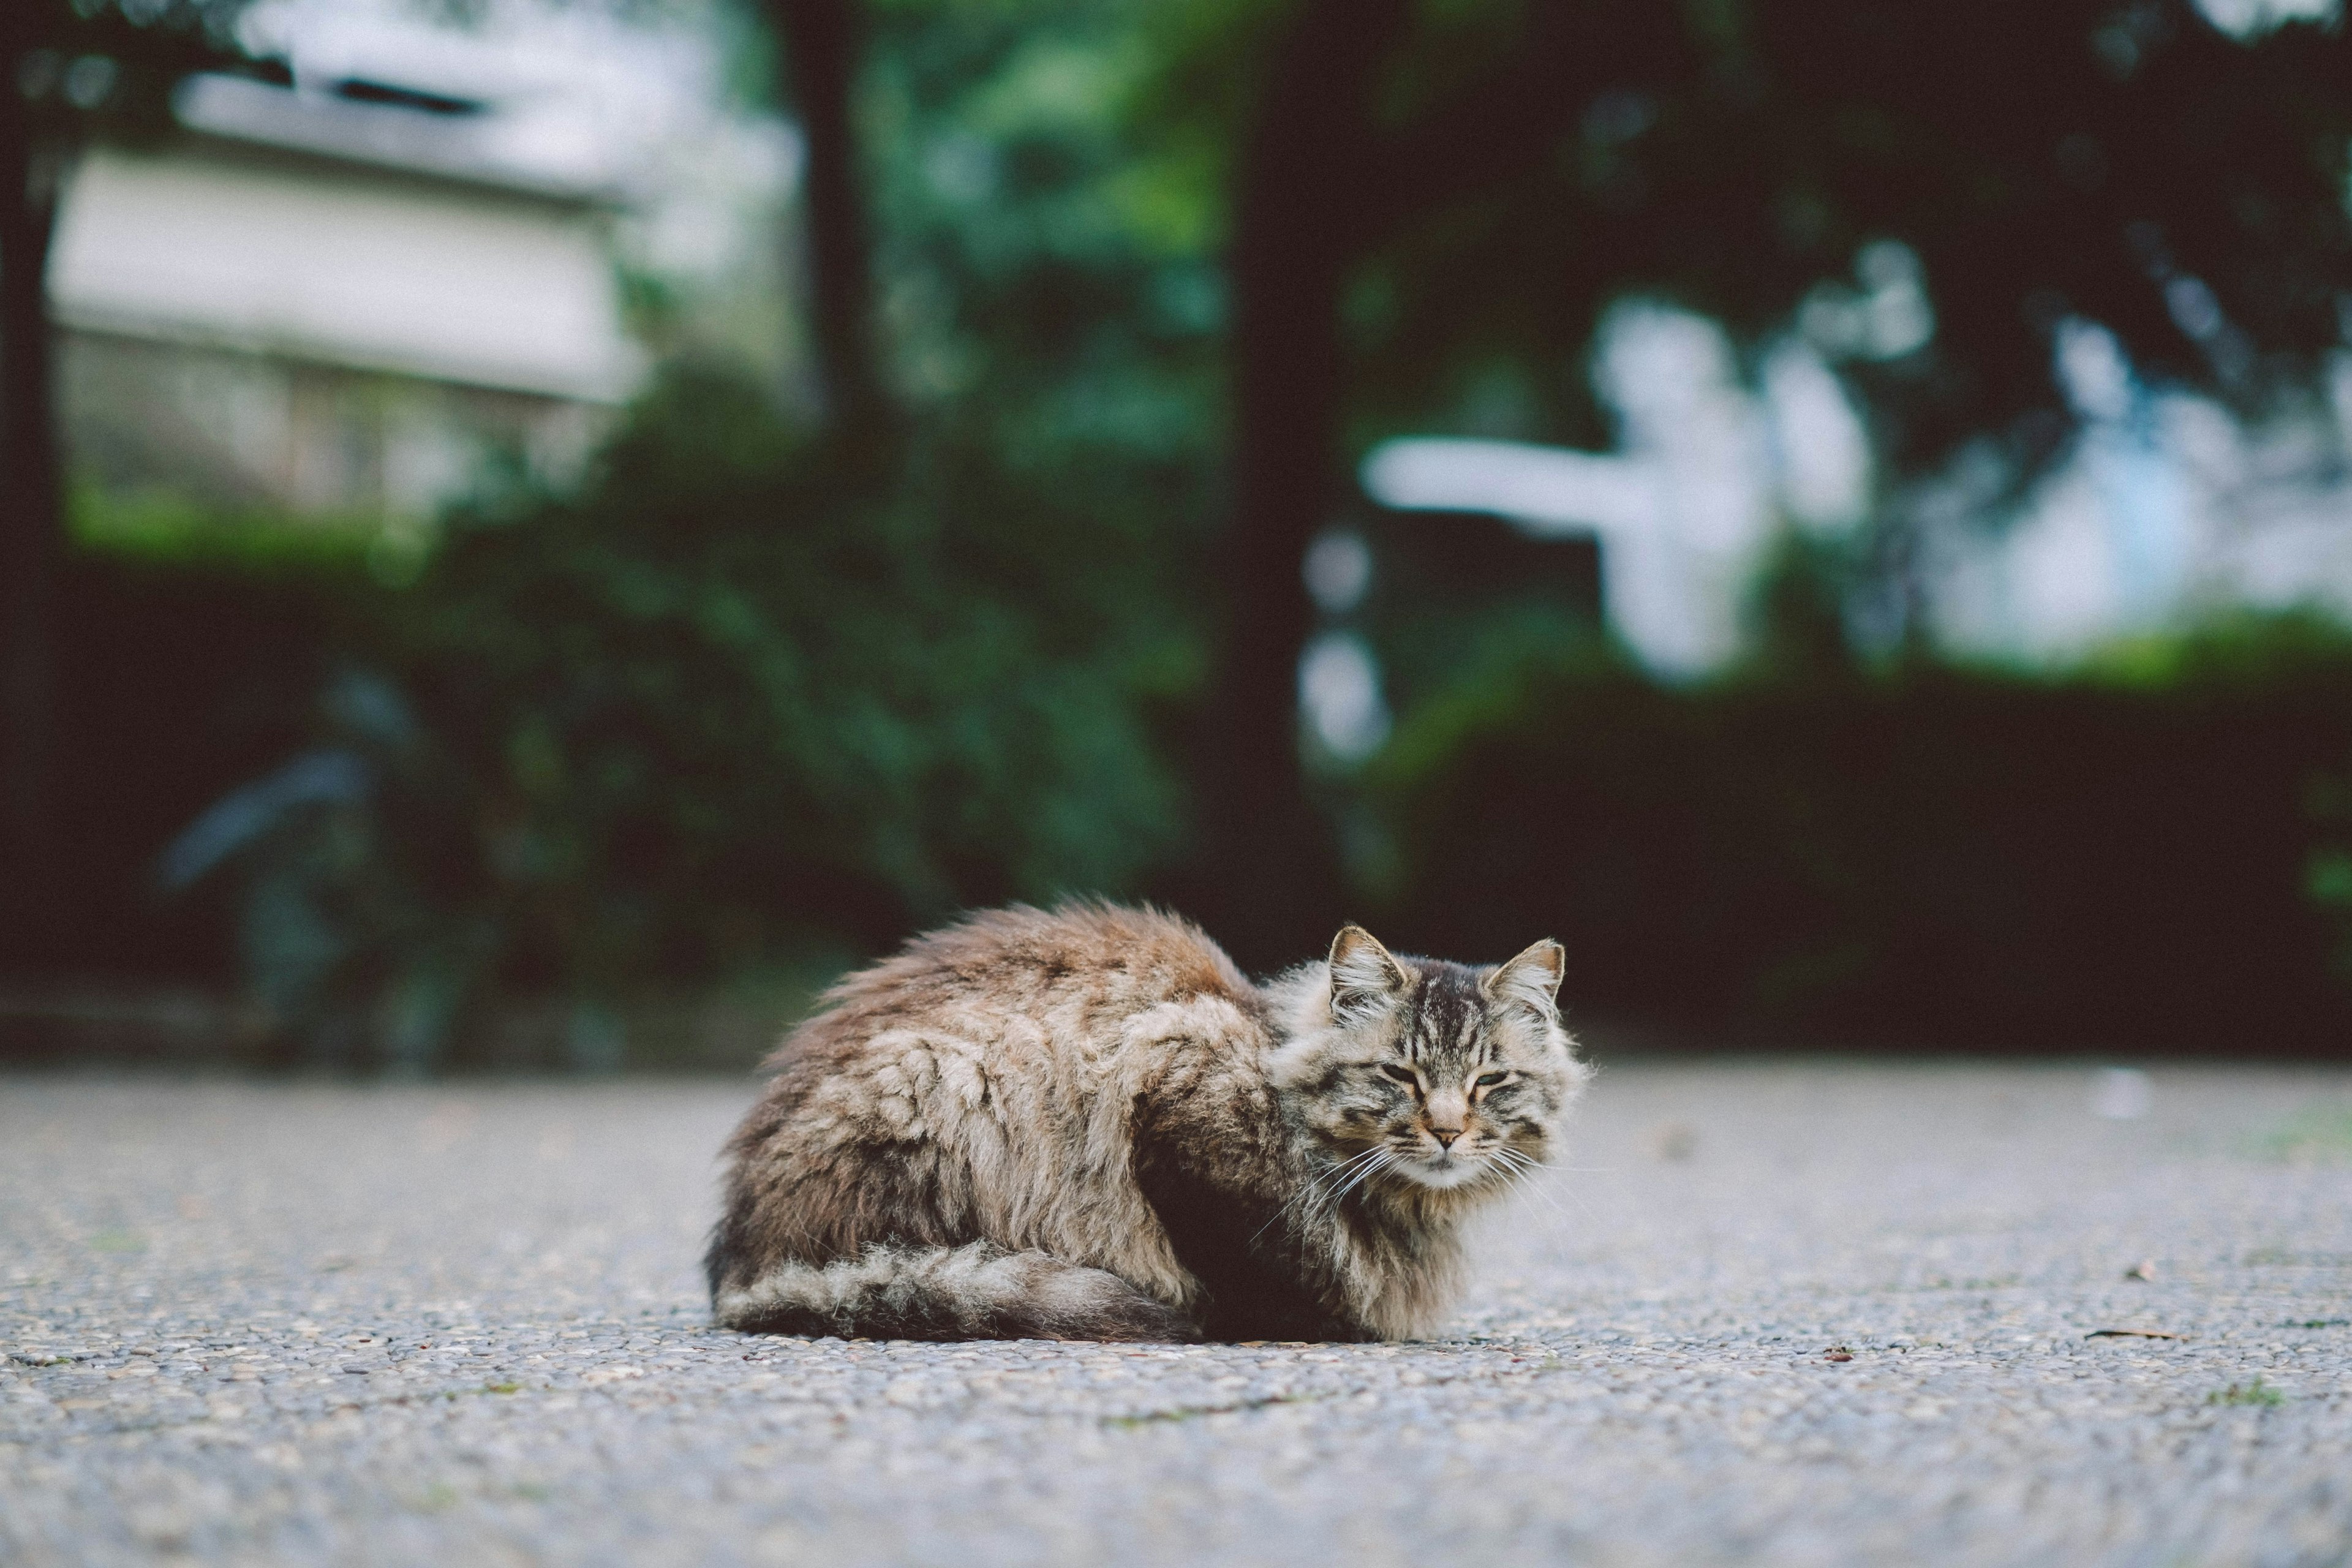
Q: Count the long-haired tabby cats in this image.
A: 1